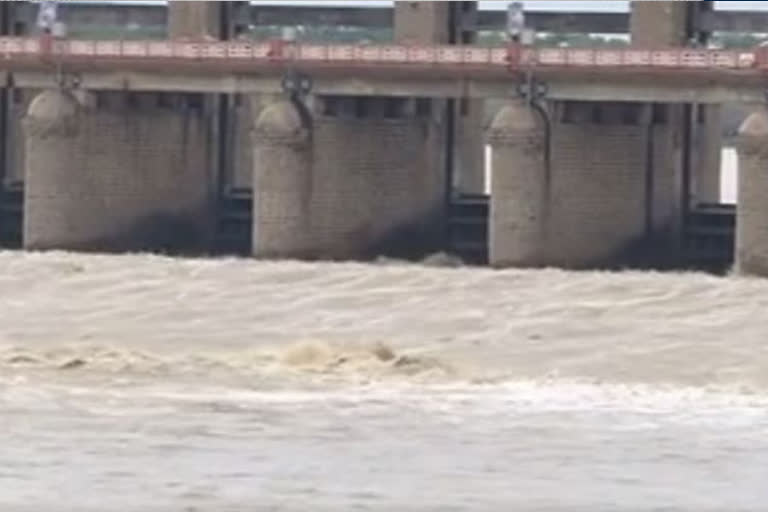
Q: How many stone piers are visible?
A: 4